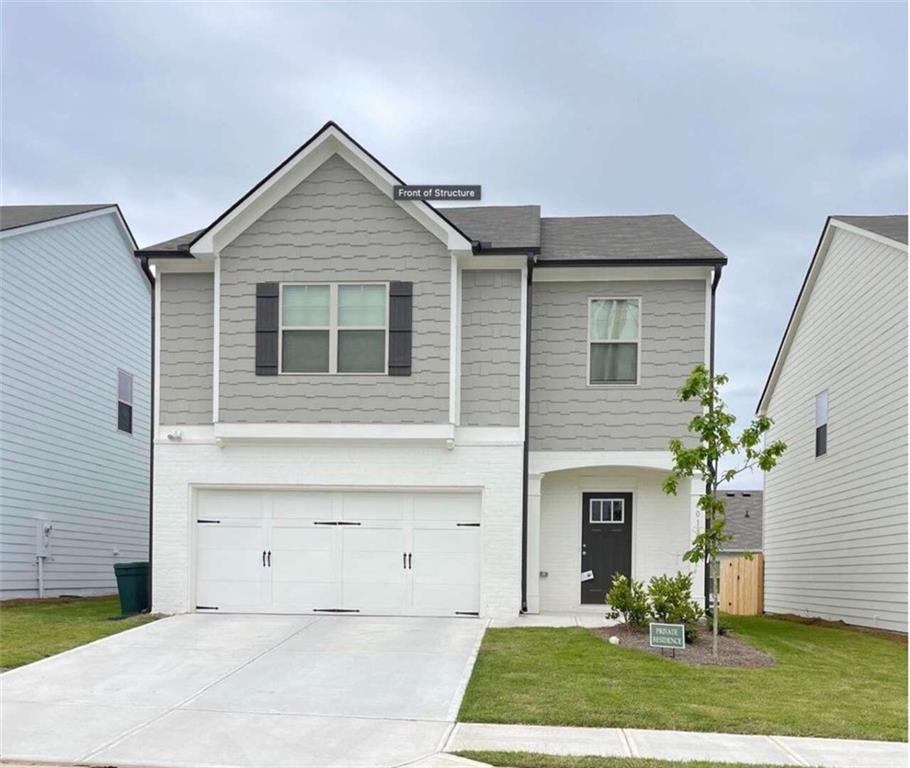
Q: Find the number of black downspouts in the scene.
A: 3